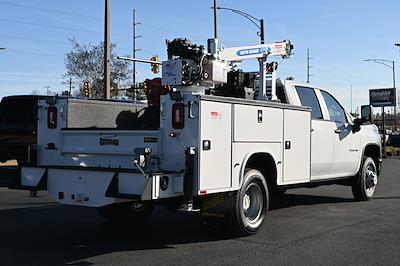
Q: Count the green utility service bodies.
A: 0